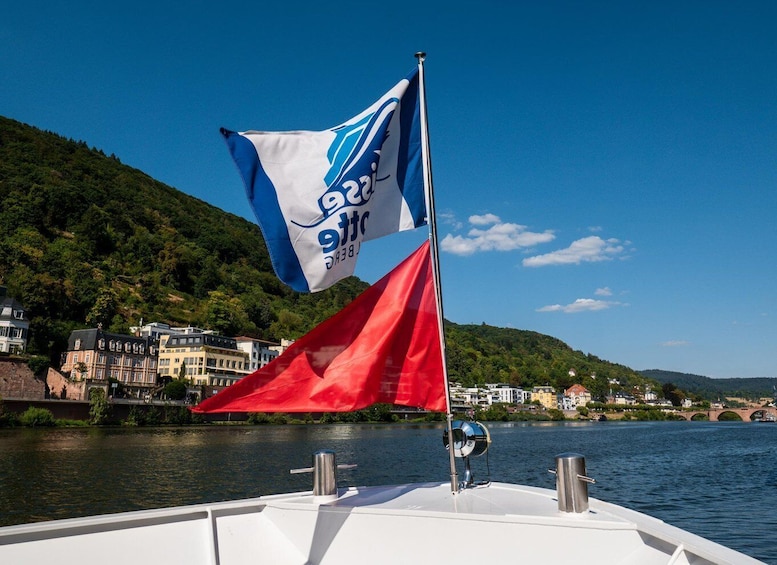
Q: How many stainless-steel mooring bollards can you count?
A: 2